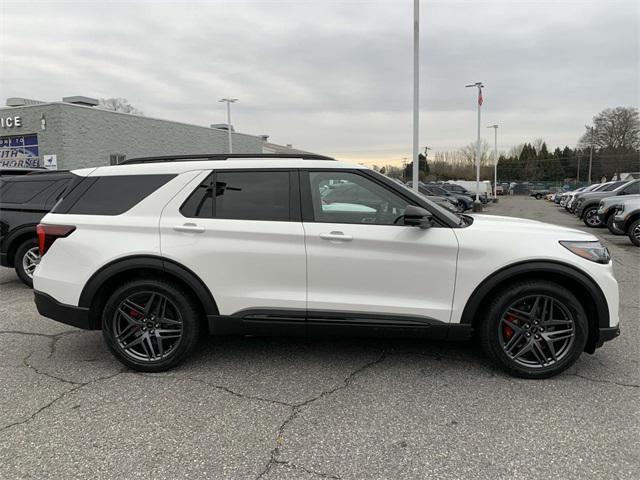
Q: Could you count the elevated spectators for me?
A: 0